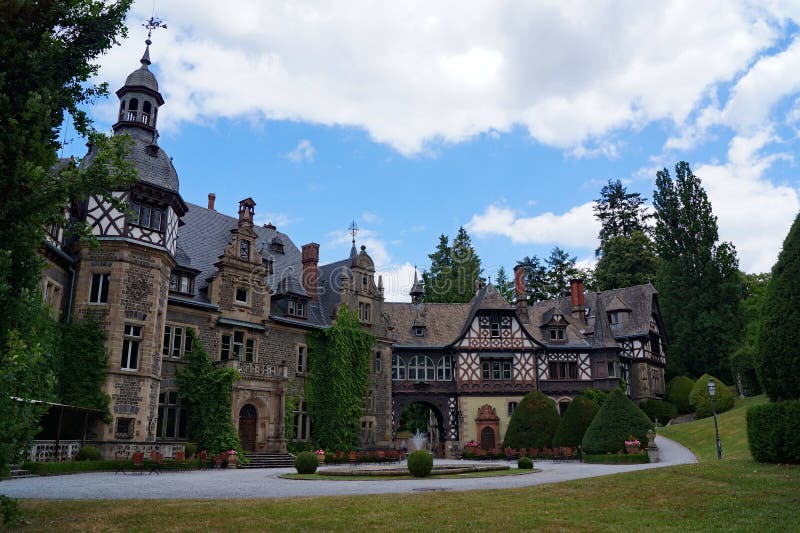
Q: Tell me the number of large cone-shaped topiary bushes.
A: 3